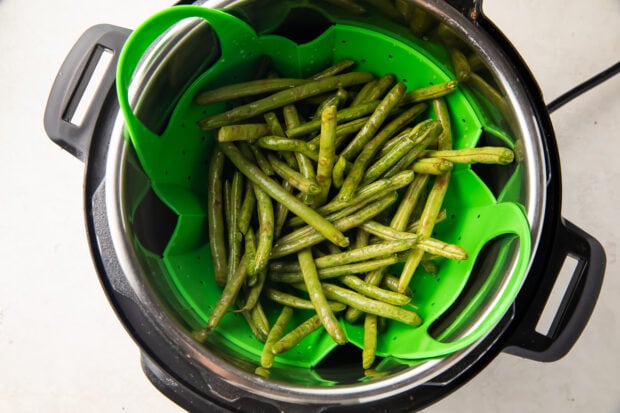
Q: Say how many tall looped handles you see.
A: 2